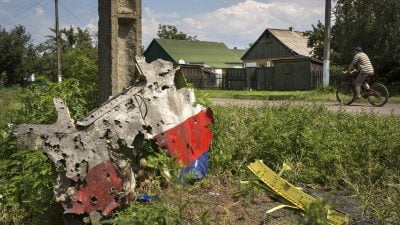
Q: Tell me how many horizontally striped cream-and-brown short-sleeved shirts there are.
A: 1